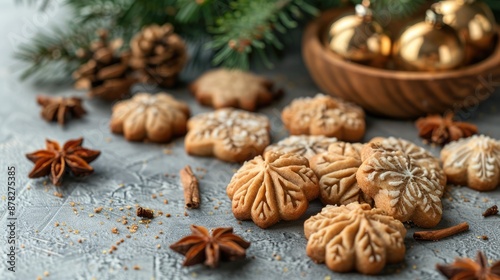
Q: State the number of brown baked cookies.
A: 11